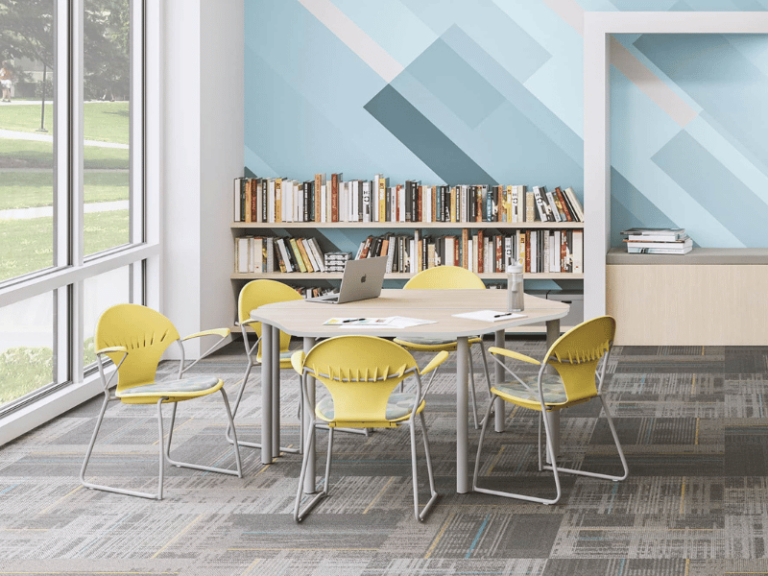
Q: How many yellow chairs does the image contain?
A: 5